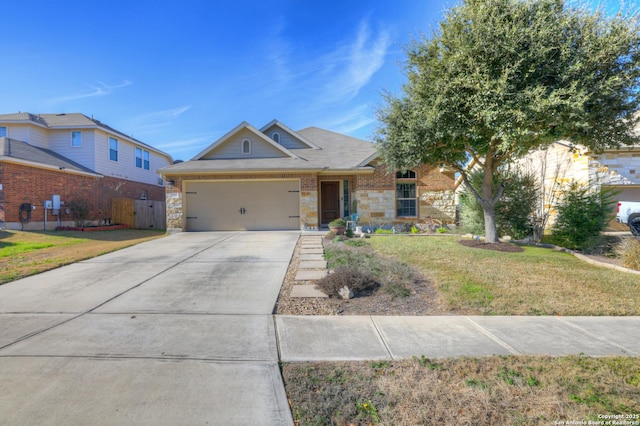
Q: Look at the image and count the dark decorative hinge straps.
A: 4